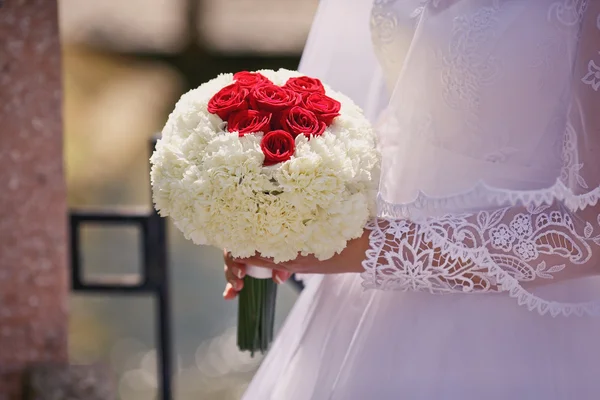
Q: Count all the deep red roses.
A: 8